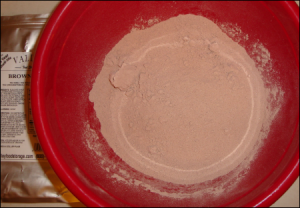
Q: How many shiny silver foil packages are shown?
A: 1